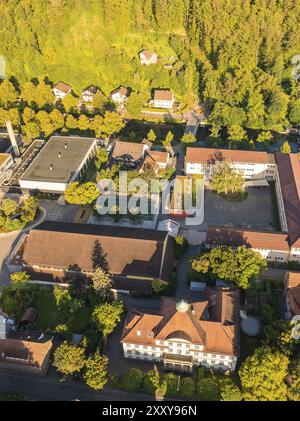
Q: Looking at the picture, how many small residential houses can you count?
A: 5